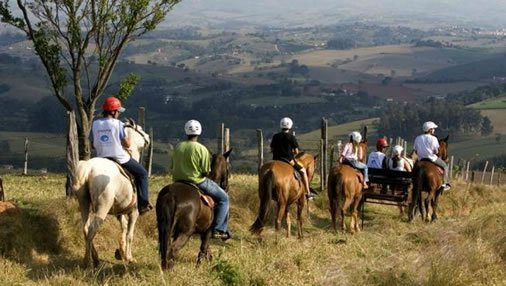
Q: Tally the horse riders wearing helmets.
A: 5